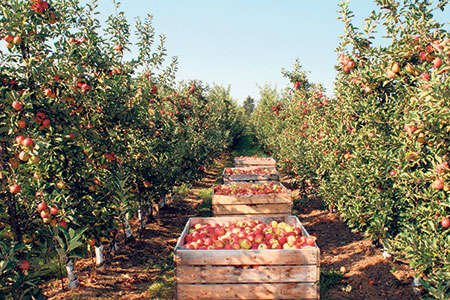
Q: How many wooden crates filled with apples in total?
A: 4